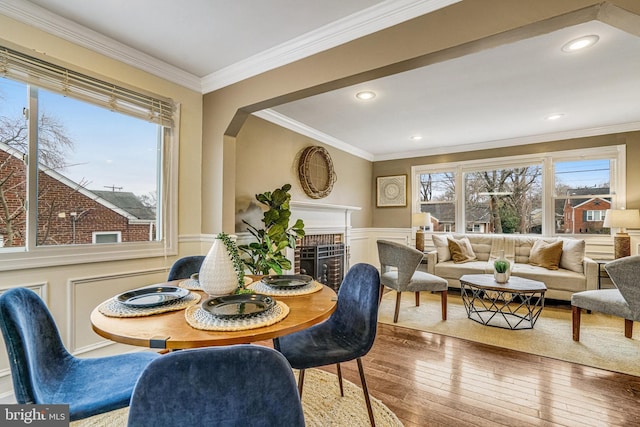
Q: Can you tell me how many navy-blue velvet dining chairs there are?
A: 4